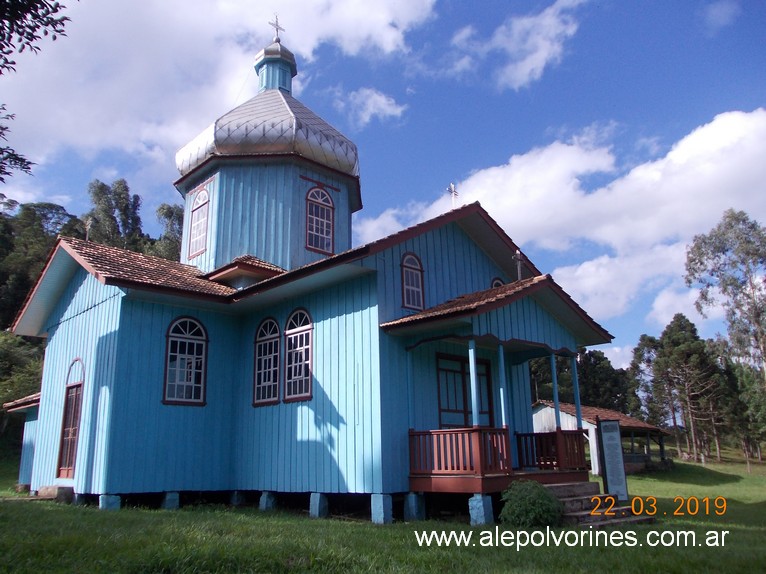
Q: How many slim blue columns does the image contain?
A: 4